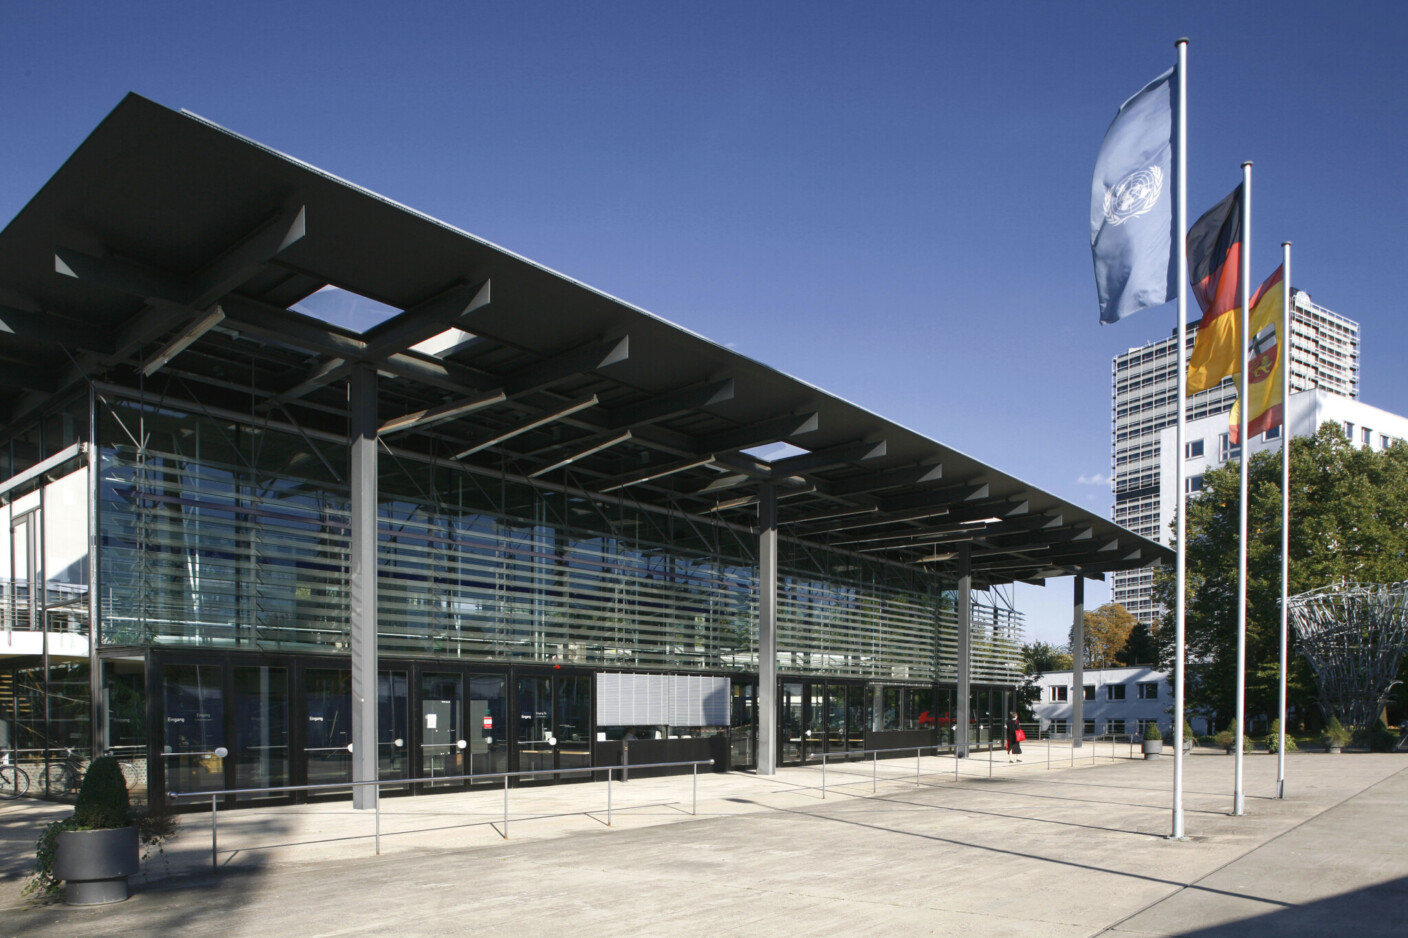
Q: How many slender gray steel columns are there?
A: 4